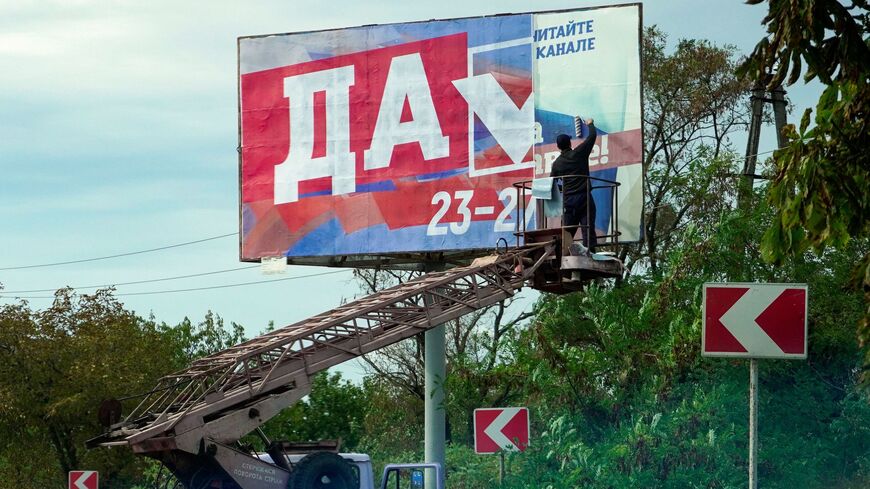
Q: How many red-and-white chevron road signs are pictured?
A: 3